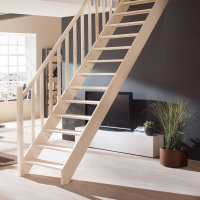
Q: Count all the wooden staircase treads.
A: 13